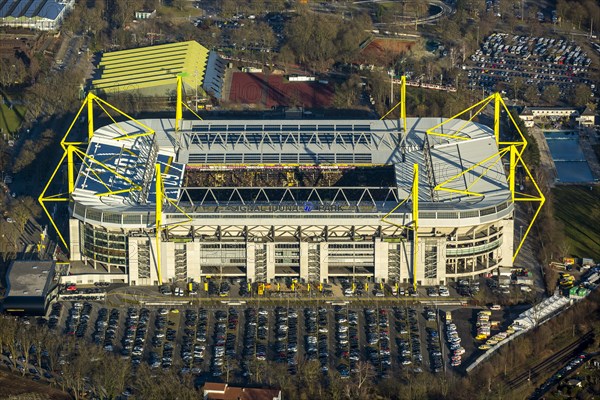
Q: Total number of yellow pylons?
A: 8